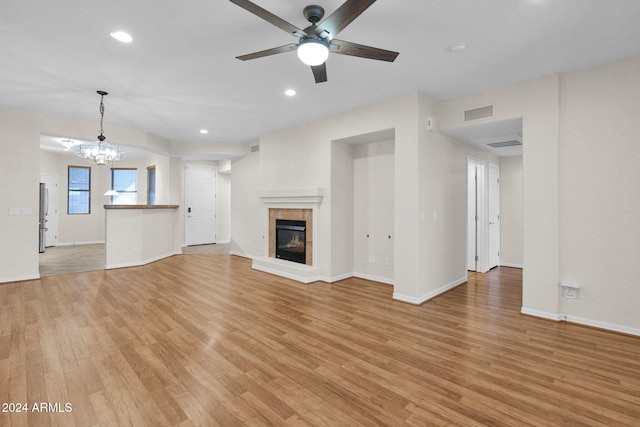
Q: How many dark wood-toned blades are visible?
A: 5